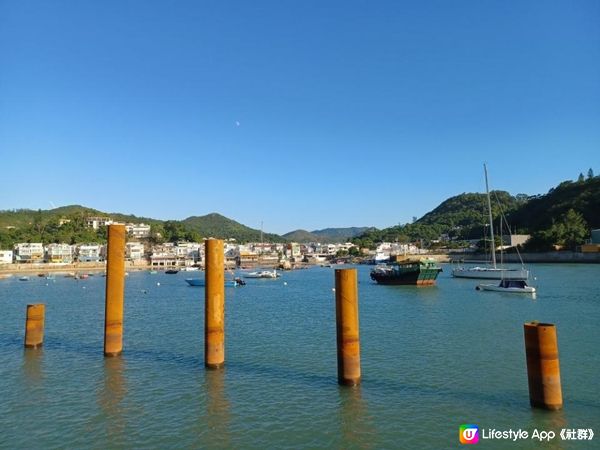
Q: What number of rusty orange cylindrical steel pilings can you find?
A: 5